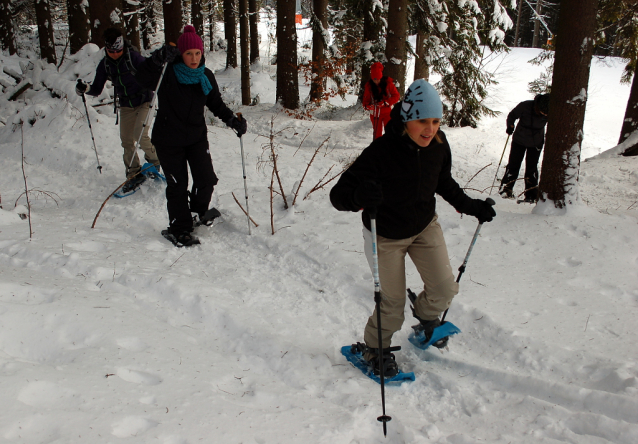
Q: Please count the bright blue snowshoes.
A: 4